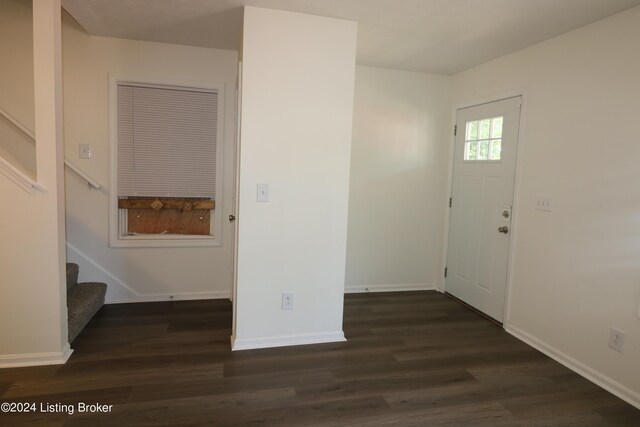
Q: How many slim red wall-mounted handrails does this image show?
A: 0